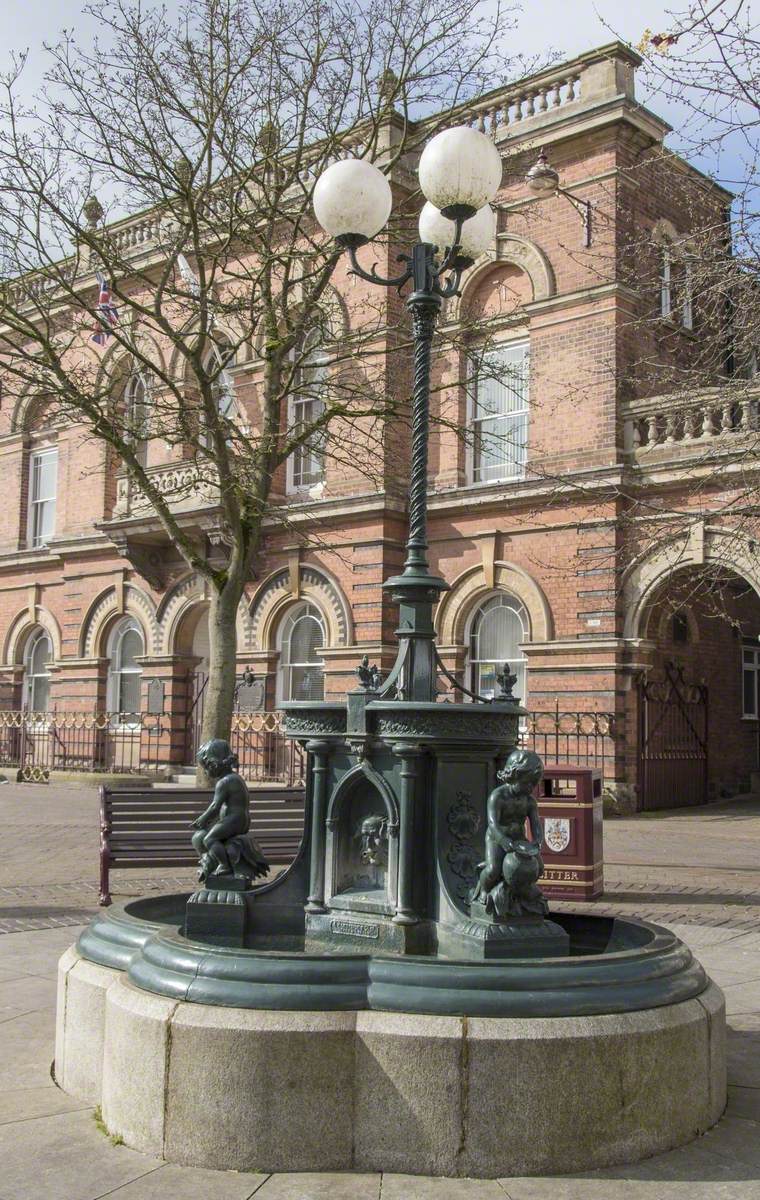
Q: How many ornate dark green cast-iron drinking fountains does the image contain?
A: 1